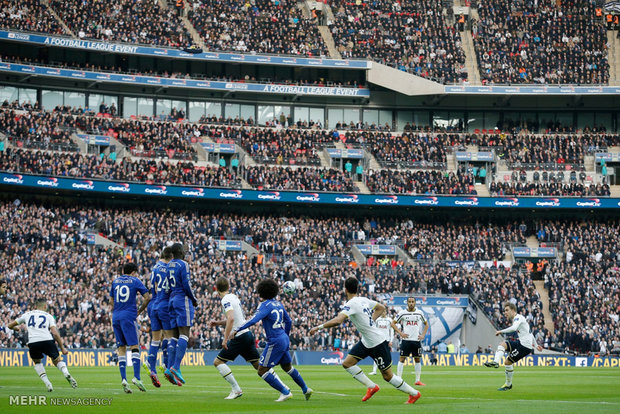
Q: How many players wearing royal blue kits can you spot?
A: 5